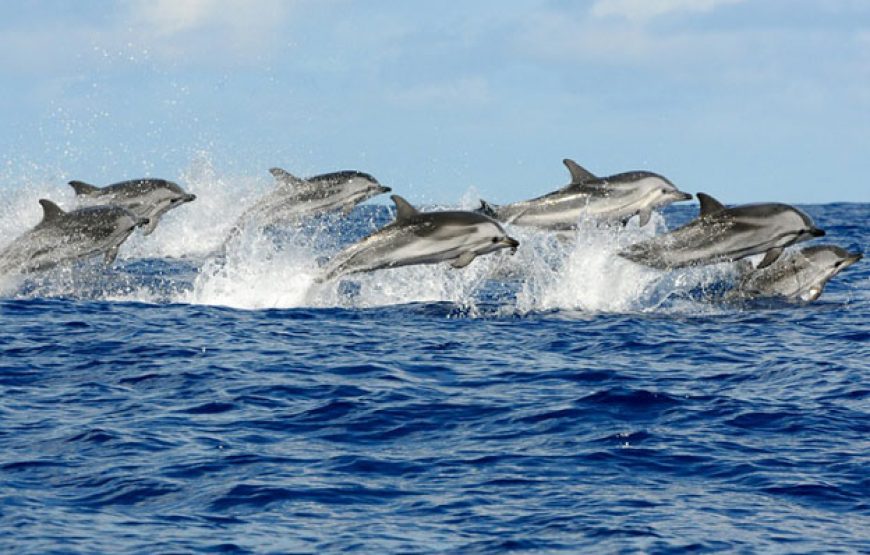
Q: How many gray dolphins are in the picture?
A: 7